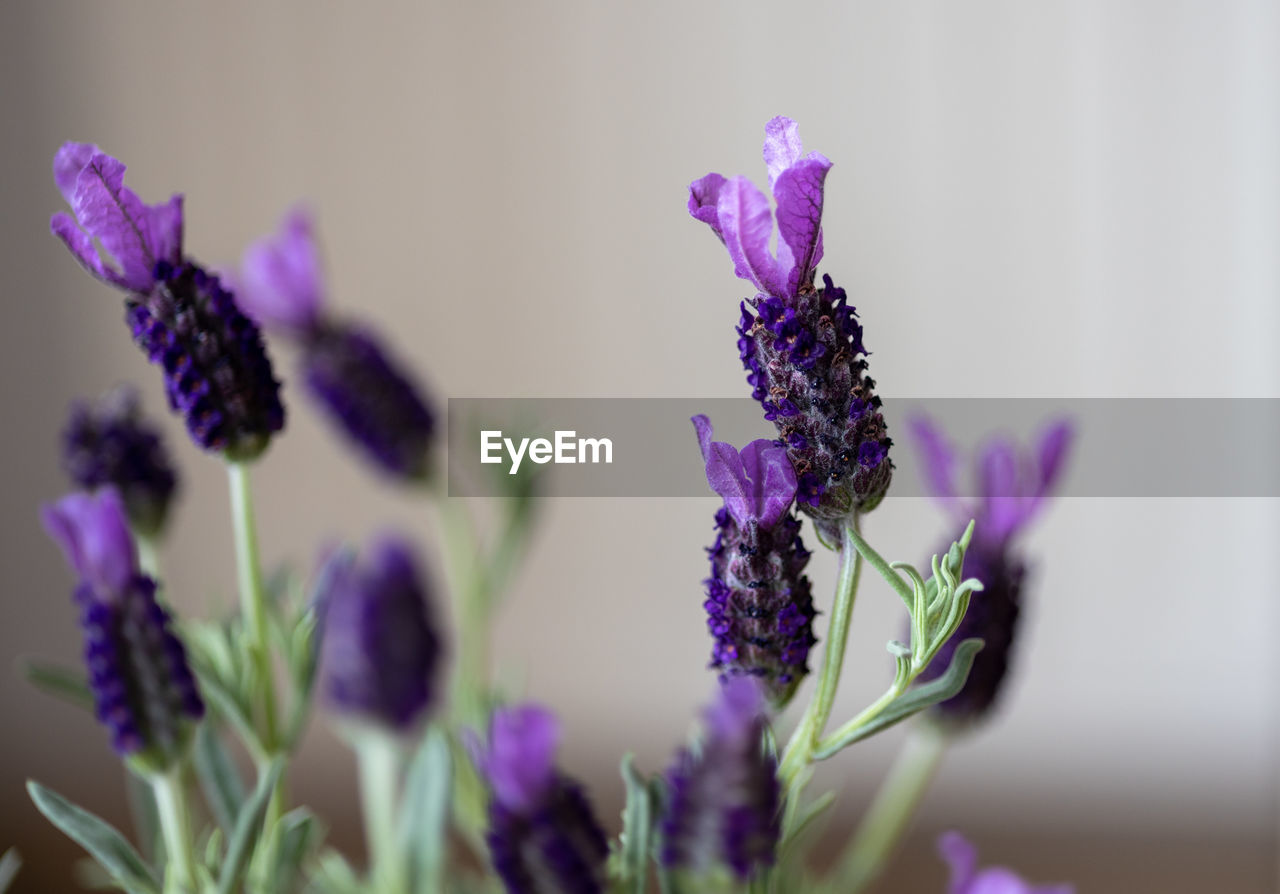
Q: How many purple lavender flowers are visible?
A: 11